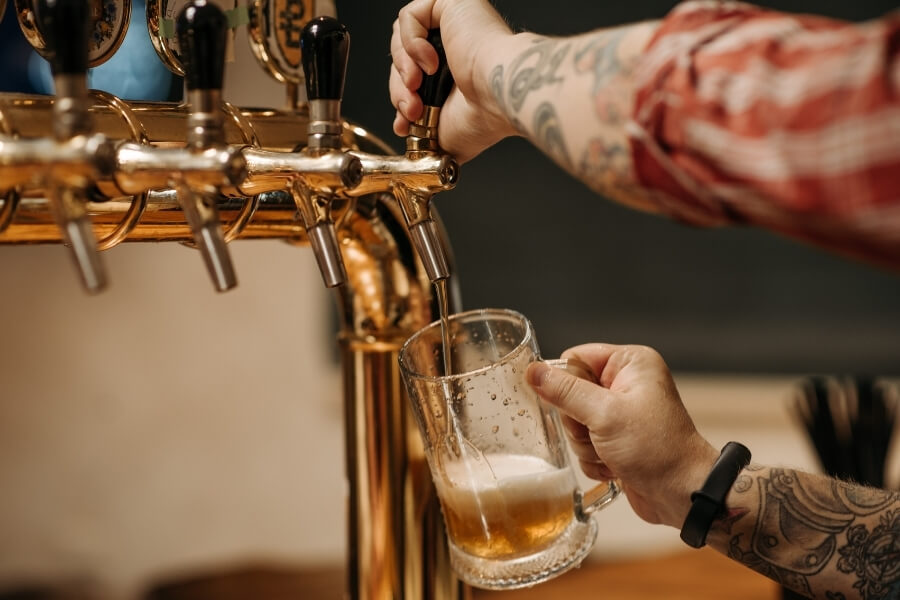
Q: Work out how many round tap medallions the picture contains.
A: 3